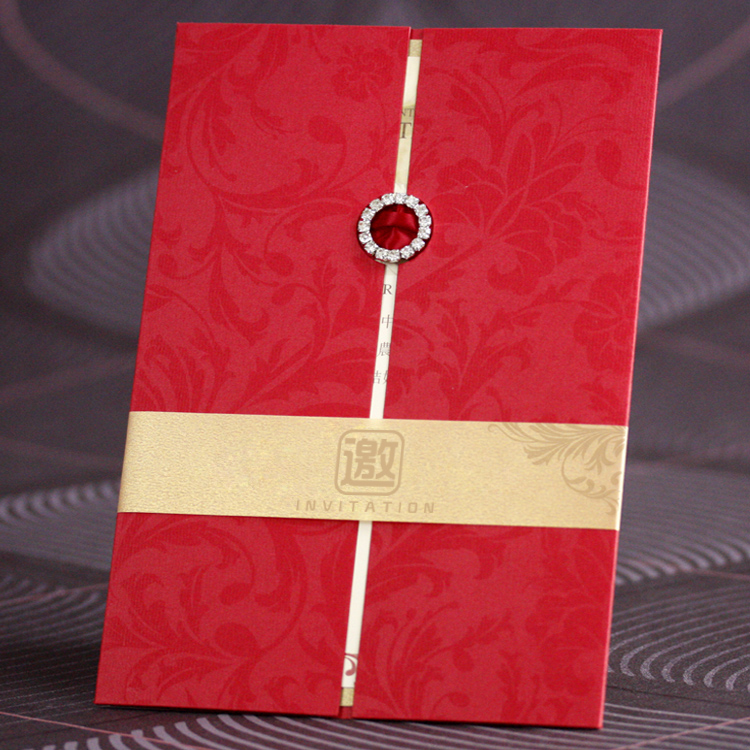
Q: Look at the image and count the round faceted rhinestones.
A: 15